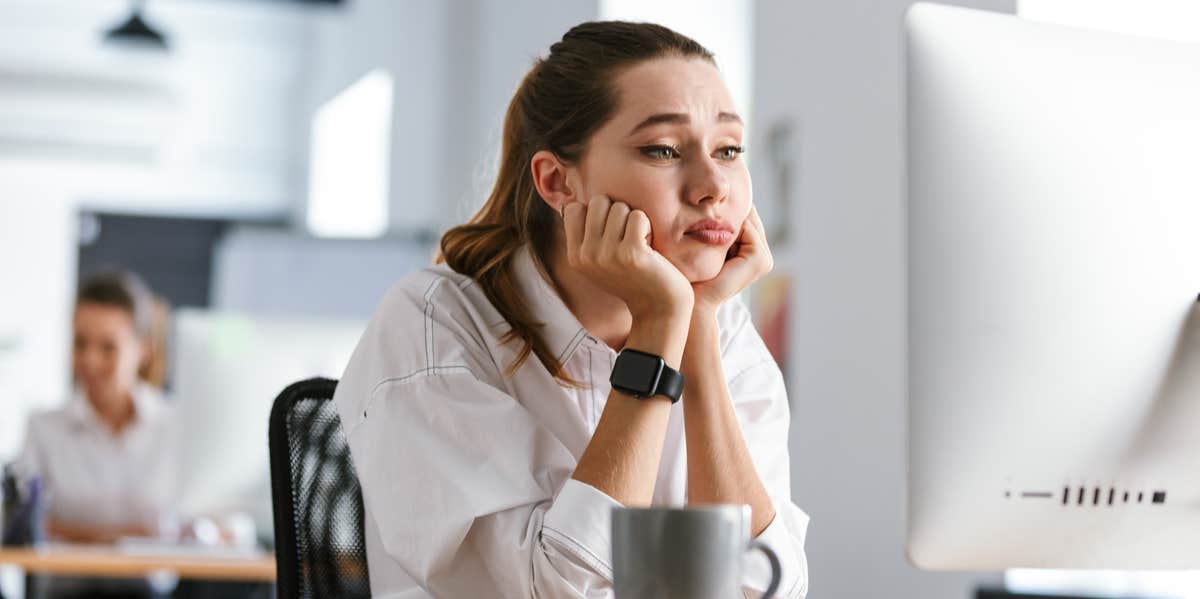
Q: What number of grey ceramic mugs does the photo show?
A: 1